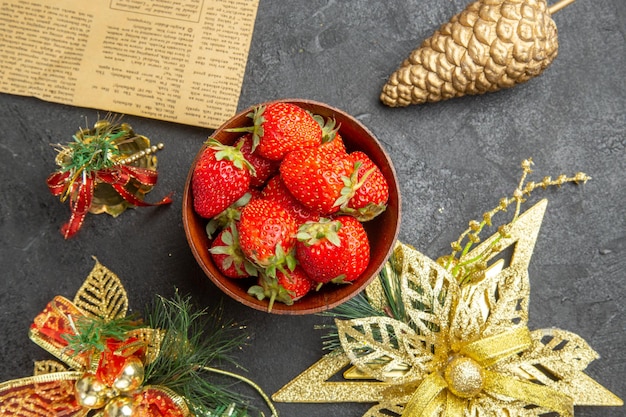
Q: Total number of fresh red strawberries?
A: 12